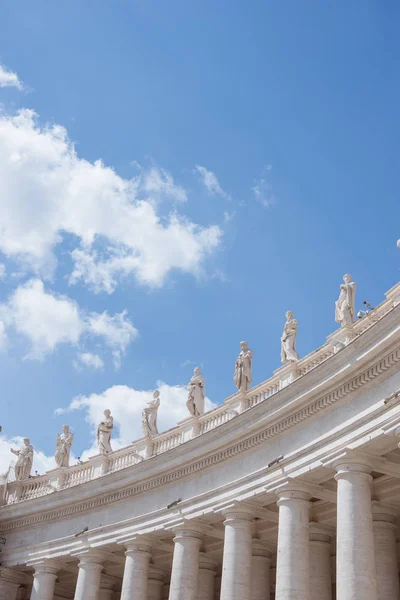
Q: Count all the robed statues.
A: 8